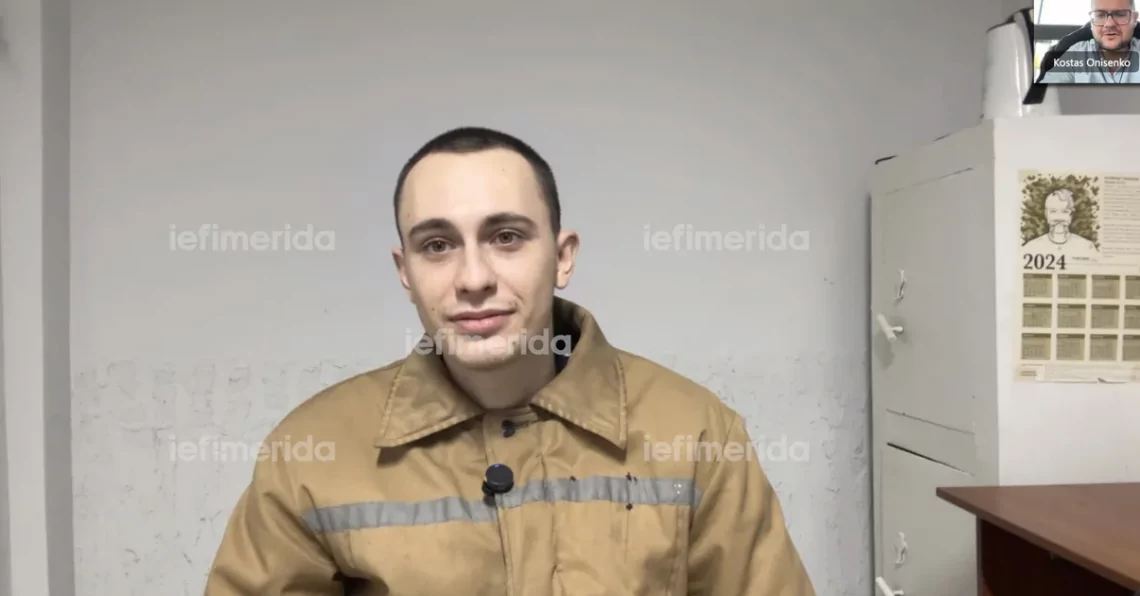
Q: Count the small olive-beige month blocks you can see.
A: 12